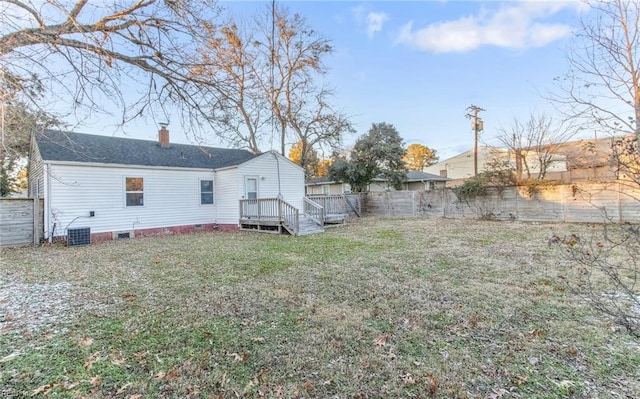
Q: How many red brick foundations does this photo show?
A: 1